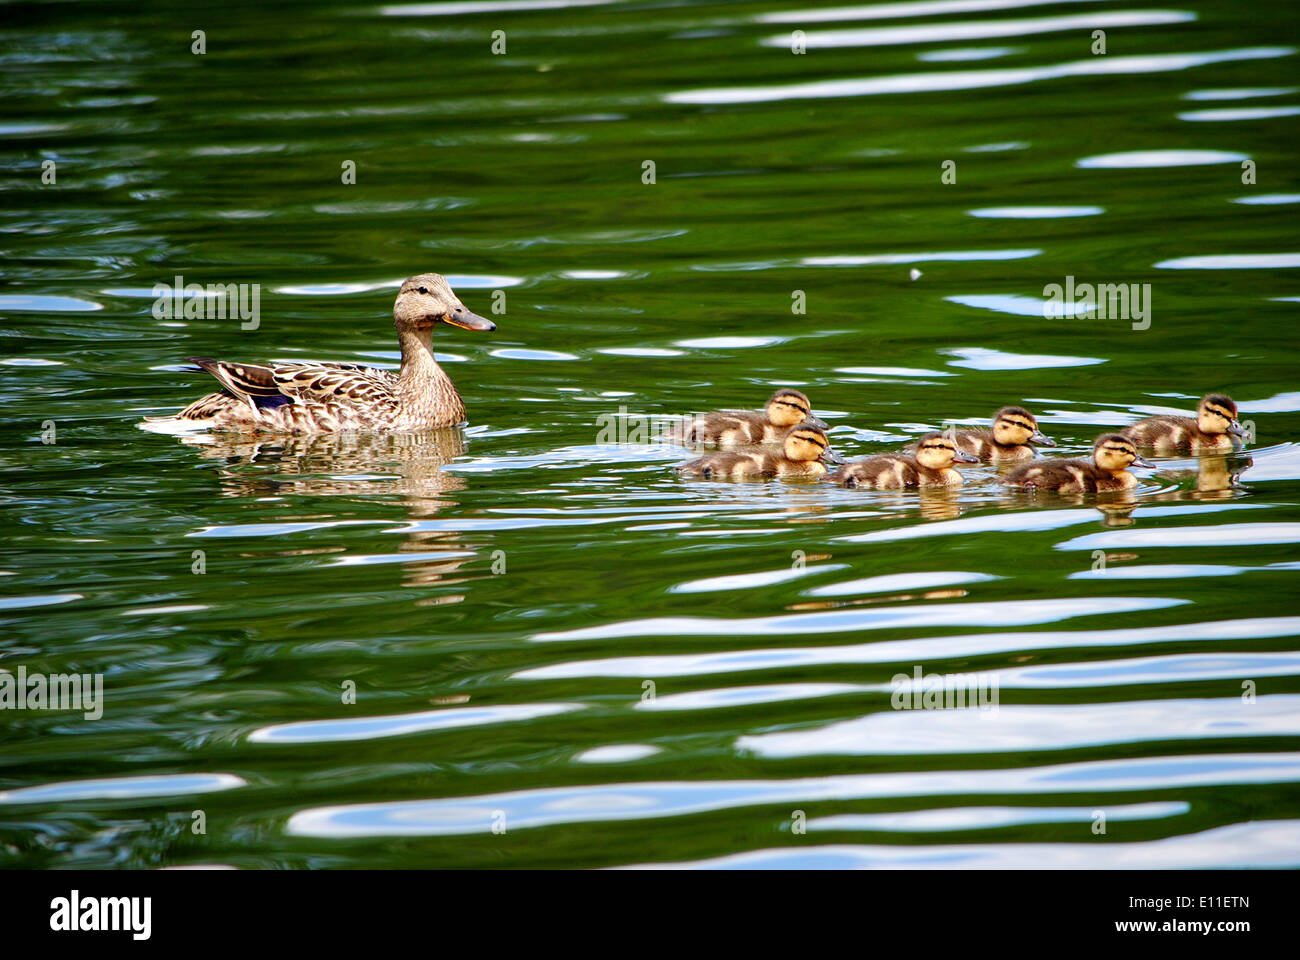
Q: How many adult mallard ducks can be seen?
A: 1